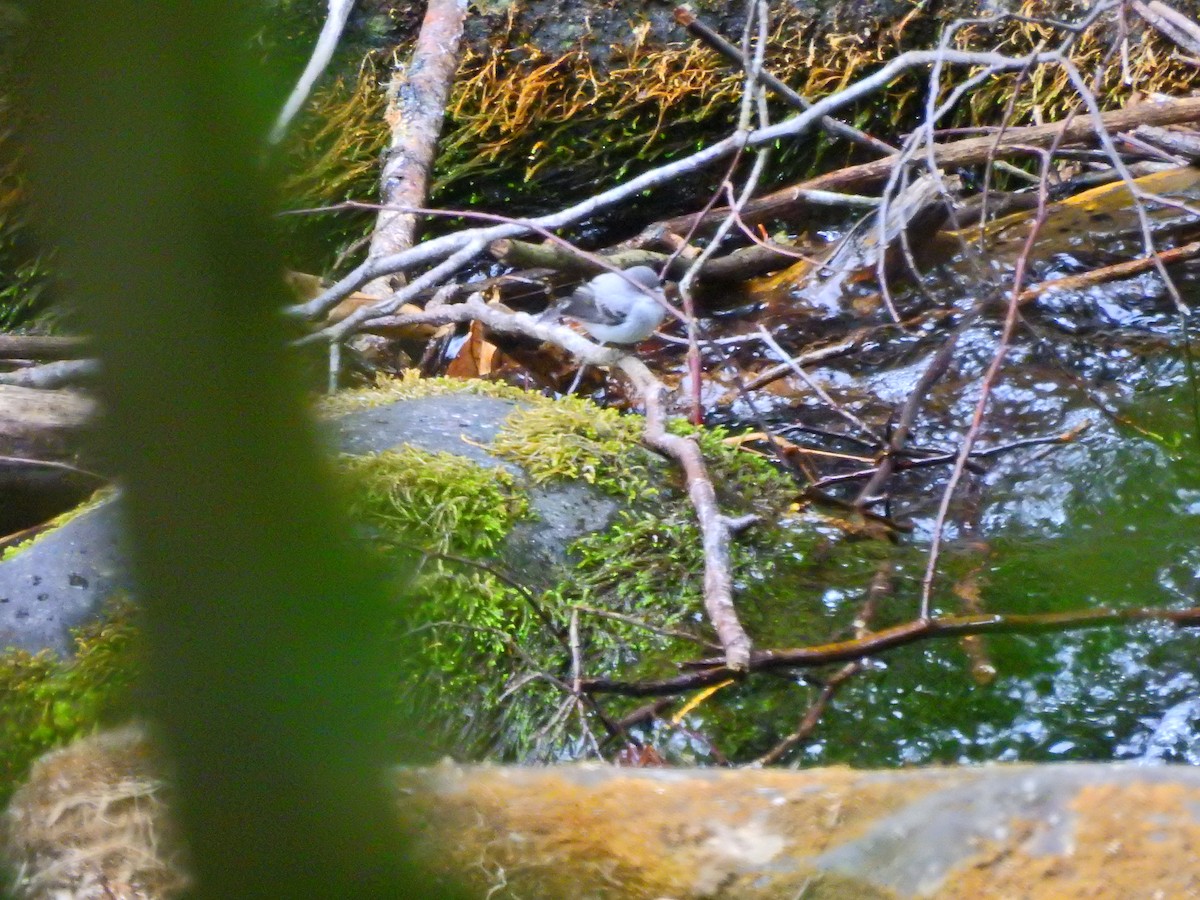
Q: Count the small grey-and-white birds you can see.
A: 1